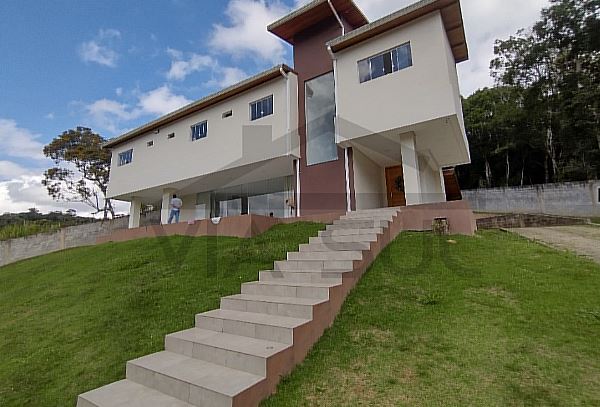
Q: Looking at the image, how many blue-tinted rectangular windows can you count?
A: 4